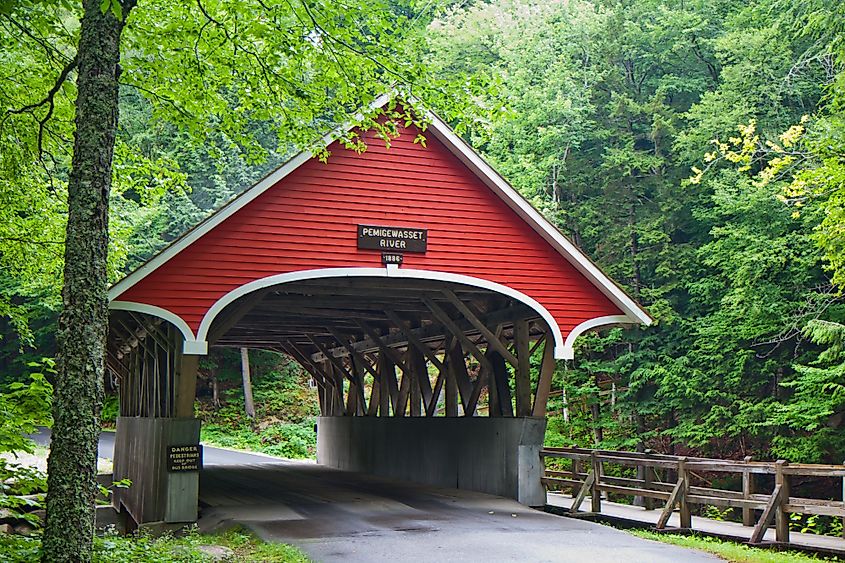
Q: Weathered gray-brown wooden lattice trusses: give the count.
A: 2